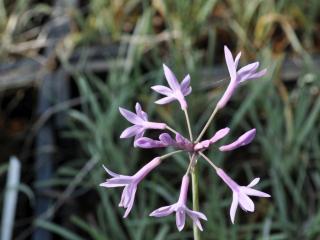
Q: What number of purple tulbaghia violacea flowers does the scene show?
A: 6